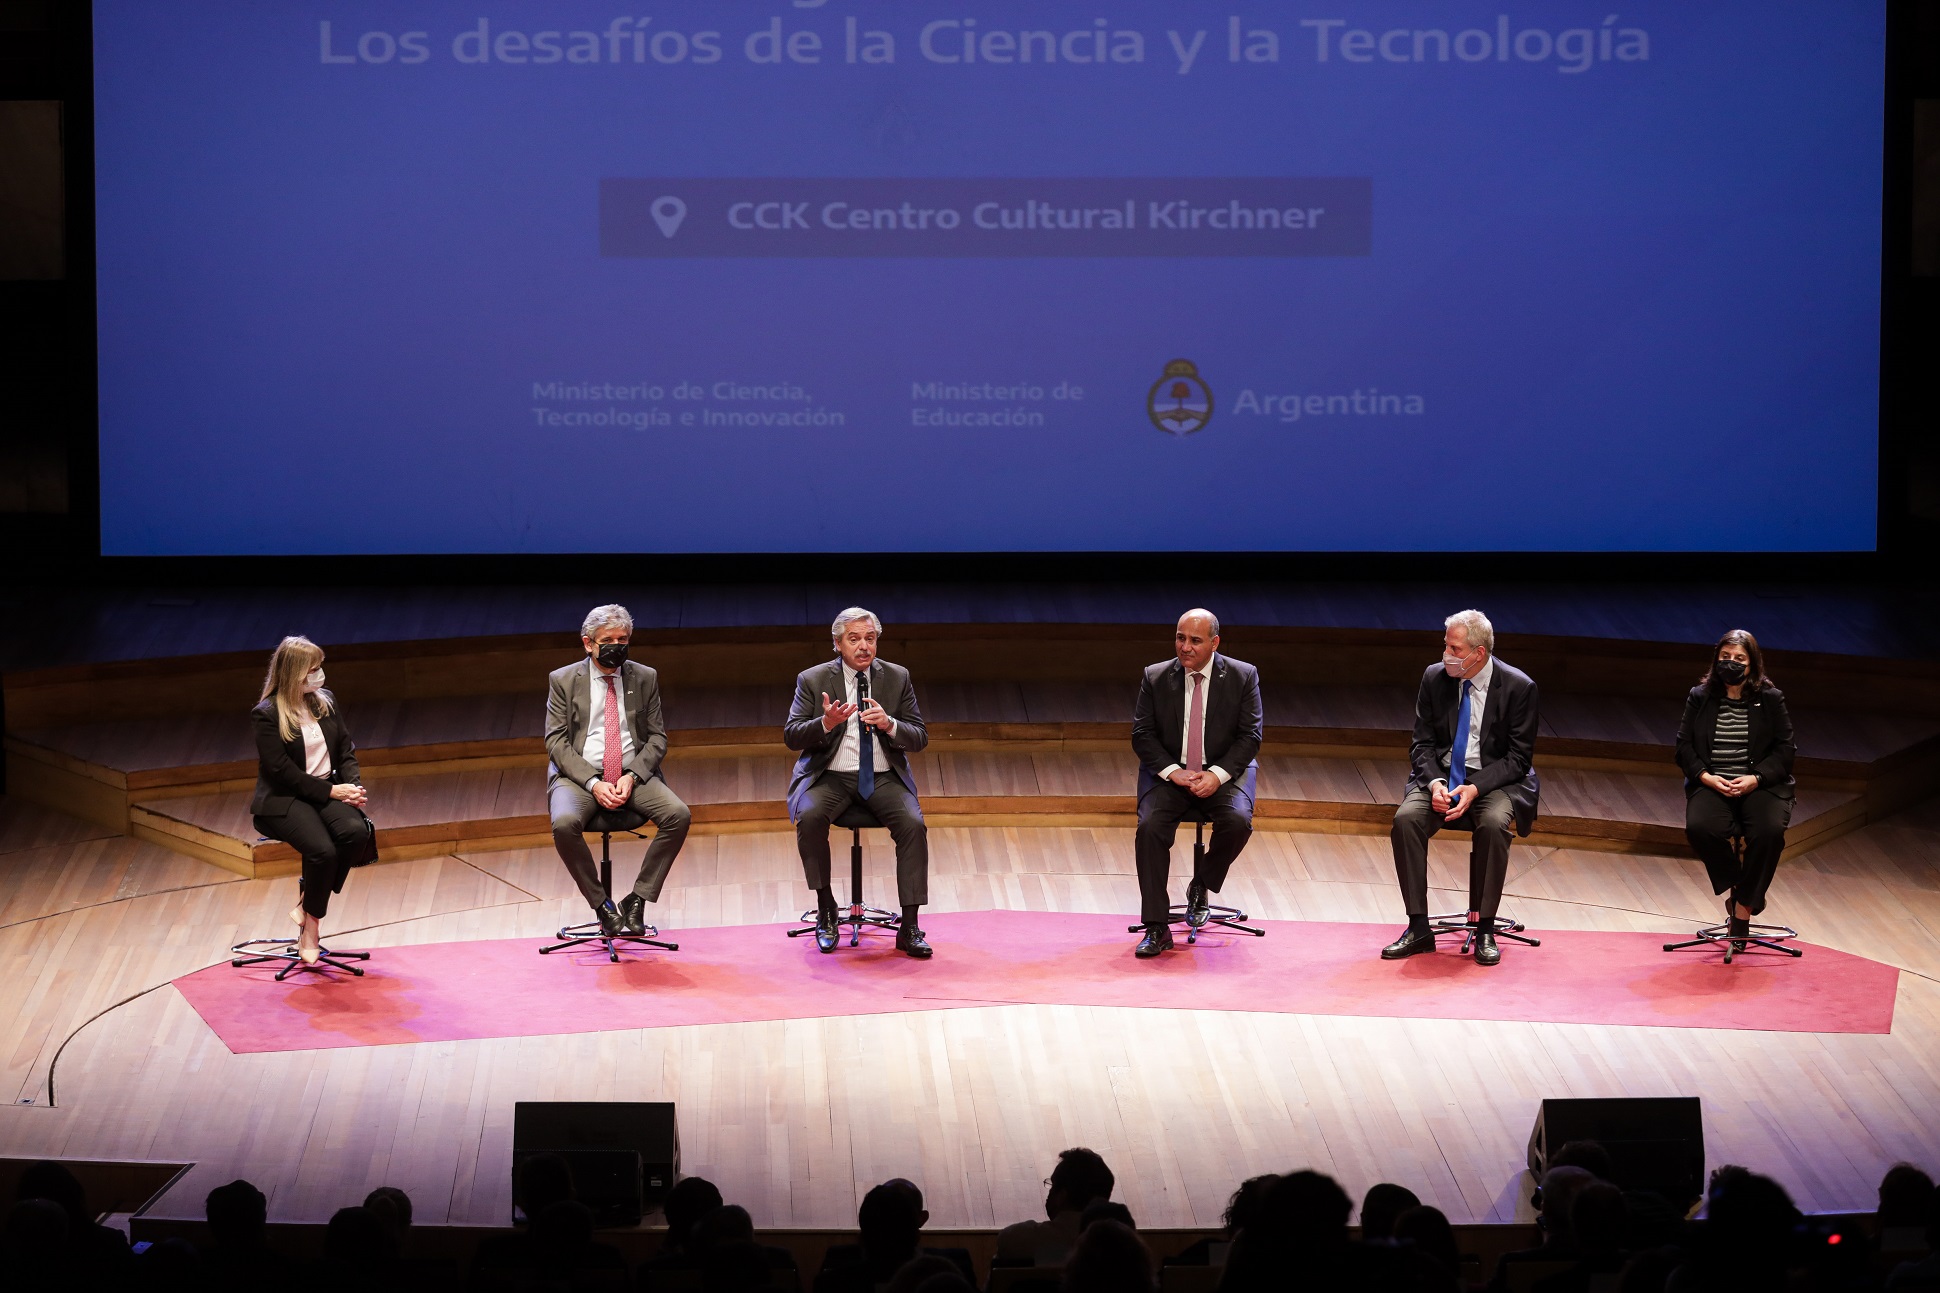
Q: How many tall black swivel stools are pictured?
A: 6